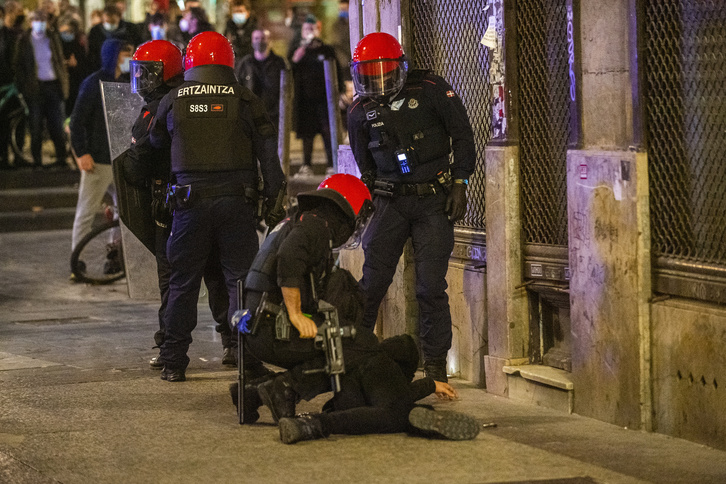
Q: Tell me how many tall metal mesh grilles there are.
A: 3